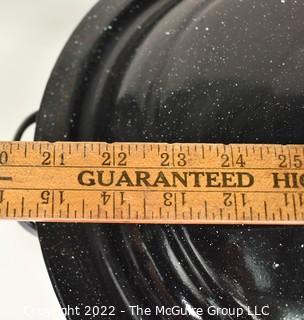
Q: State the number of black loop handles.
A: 1